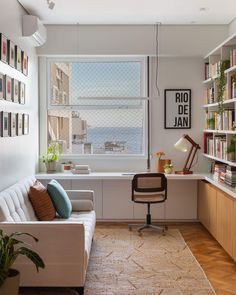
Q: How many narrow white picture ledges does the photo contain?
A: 3